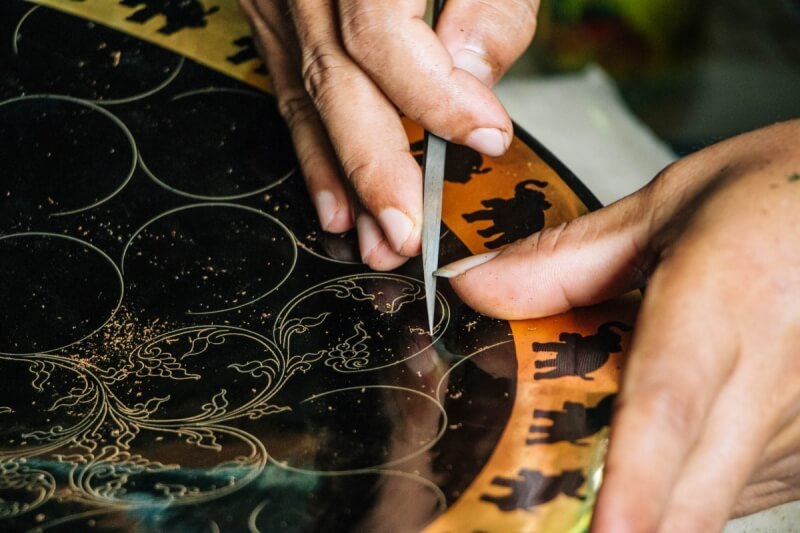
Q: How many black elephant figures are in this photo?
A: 7